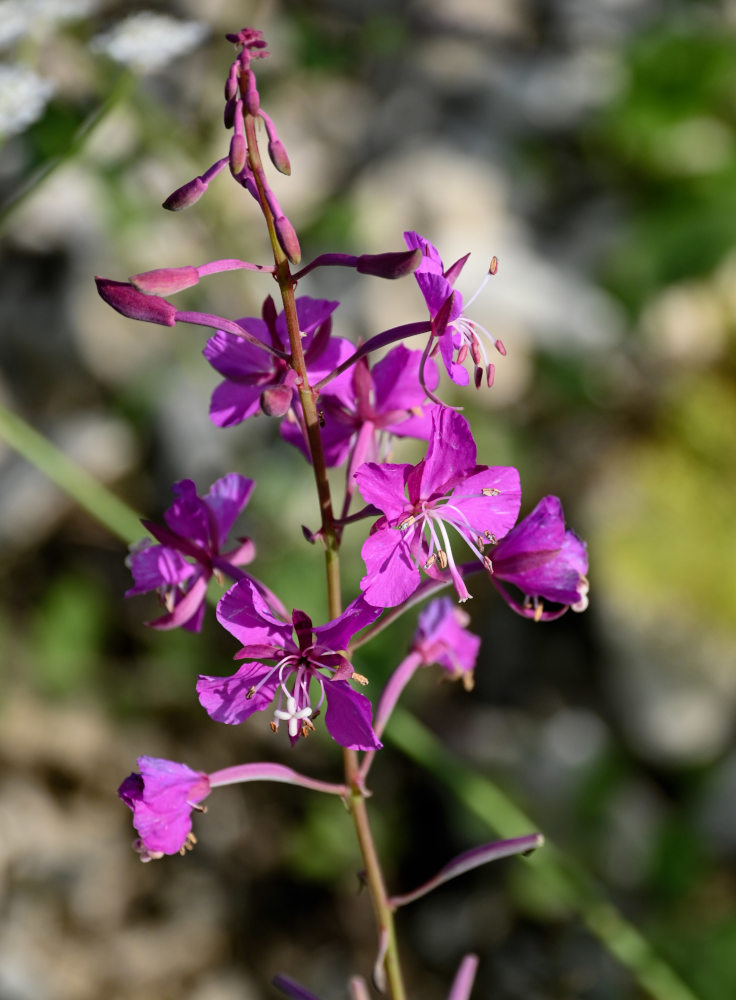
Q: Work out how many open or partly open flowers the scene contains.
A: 9